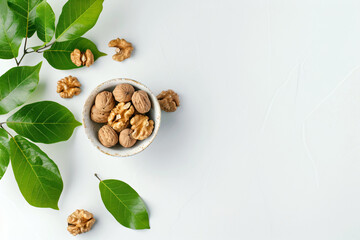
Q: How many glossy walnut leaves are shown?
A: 10